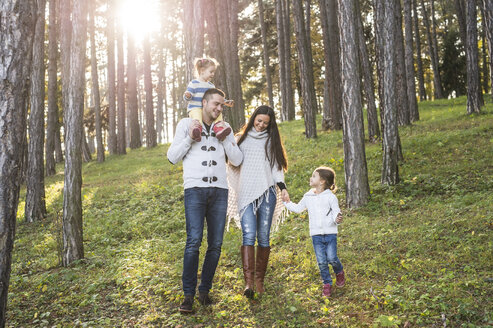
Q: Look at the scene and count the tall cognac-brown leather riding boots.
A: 2